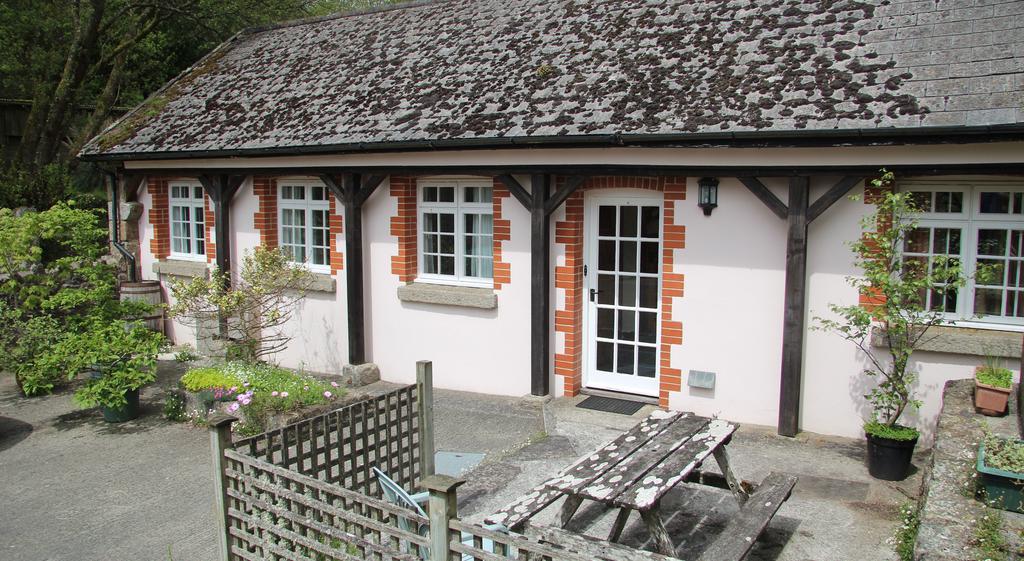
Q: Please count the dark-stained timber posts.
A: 4